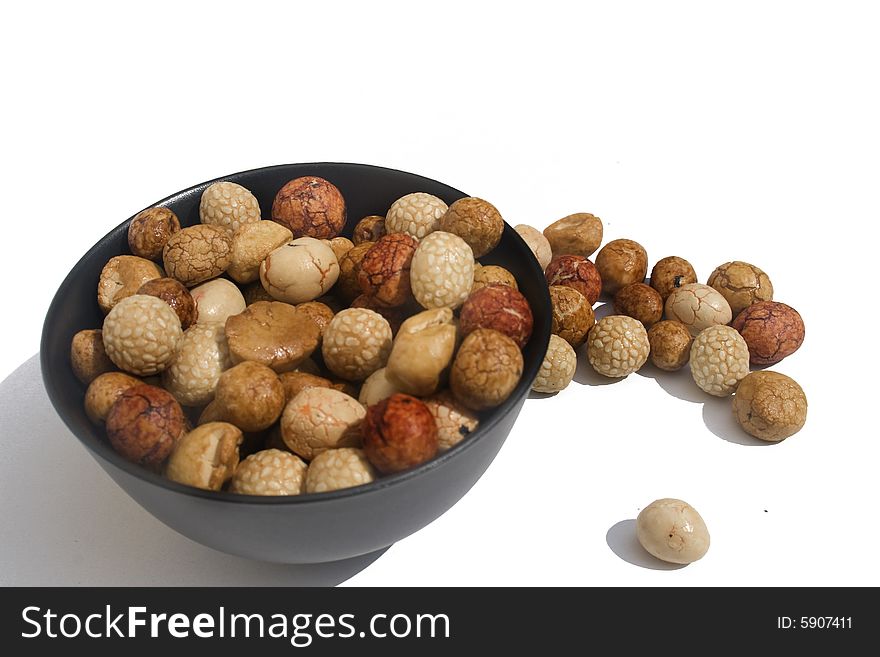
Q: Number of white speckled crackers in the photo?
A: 11